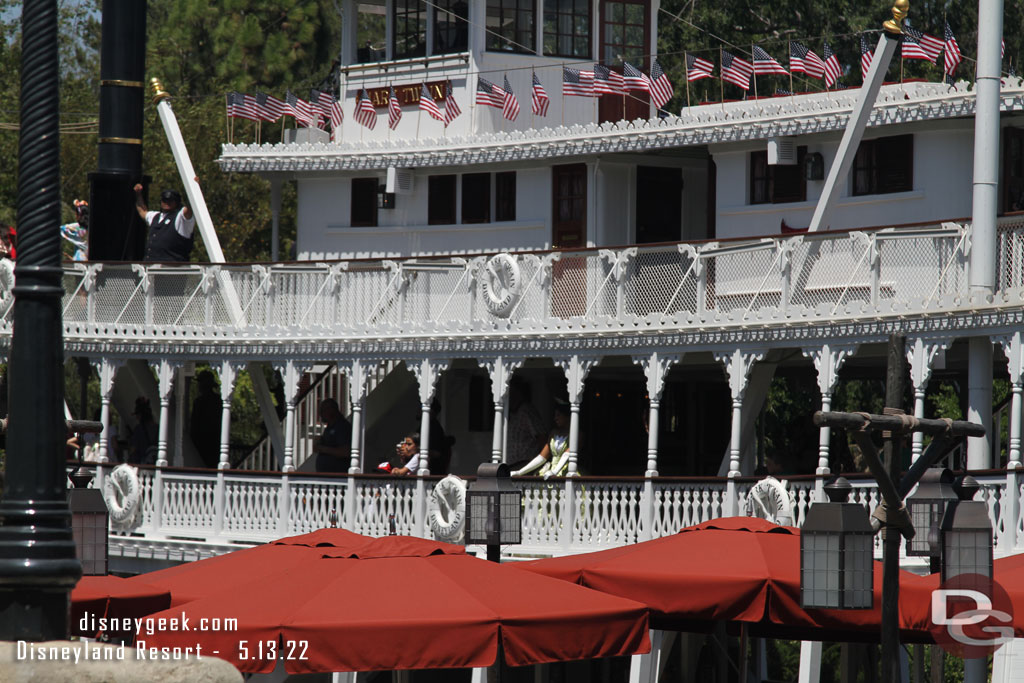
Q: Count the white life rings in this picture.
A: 5